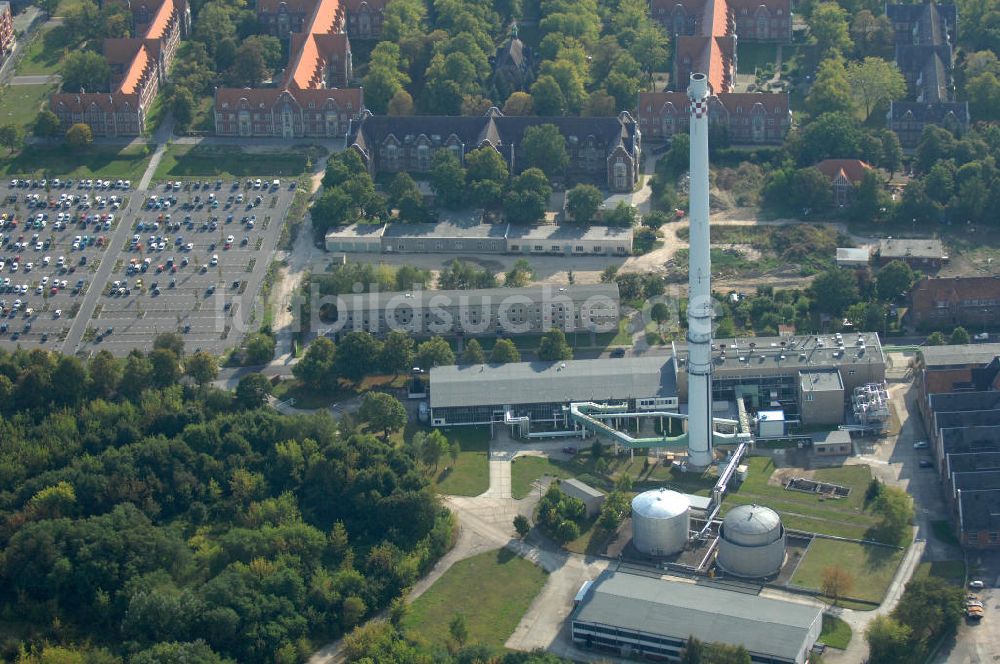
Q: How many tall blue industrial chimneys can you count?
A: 1